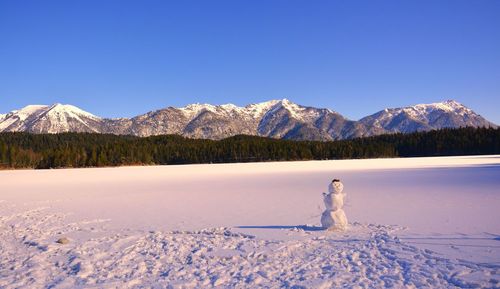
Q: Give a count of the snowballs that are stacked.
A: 3